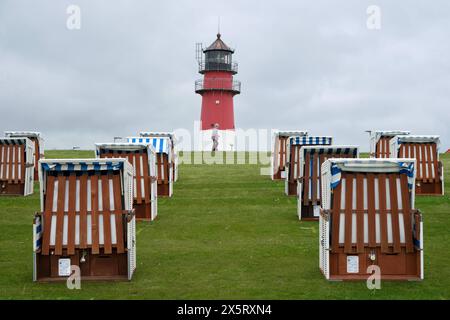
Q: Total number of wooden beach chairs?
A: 12